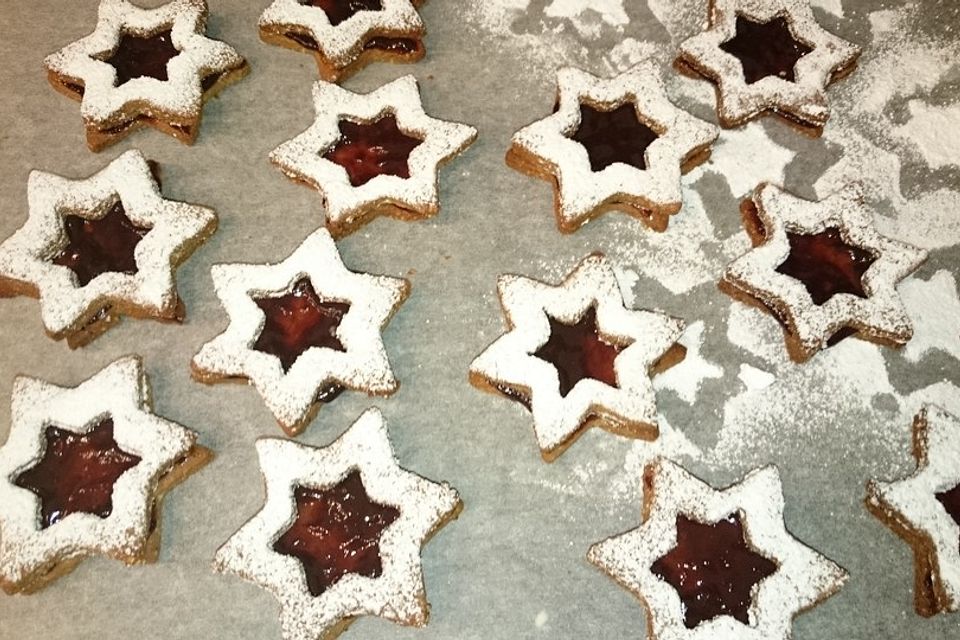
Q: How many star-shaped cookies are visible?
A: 13